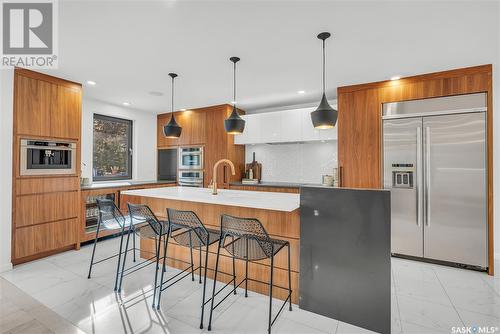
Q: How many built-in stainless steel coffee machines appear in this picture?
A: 1